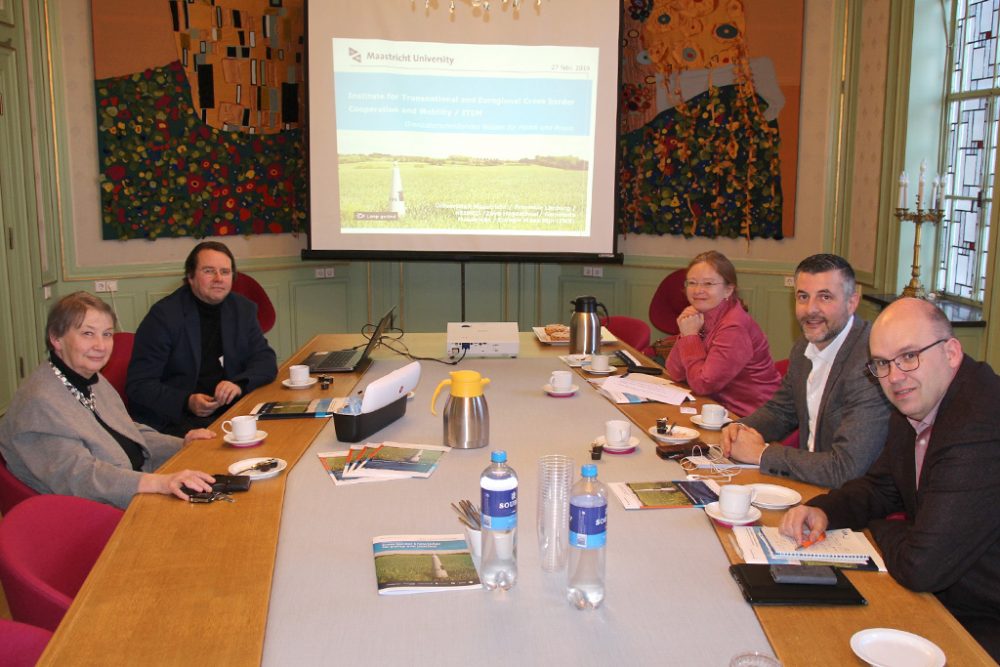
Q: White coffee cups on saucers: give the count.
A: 7